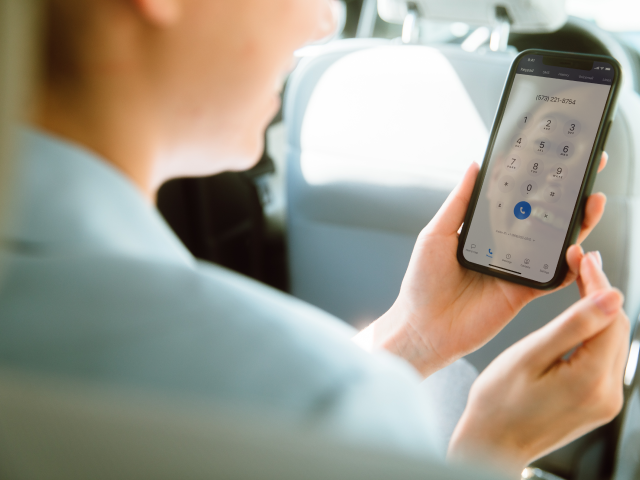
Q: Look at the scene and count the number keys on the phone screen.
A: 10